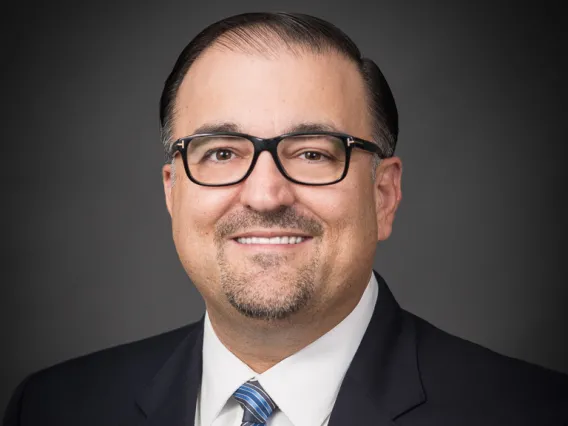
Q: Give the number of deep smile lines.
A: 2